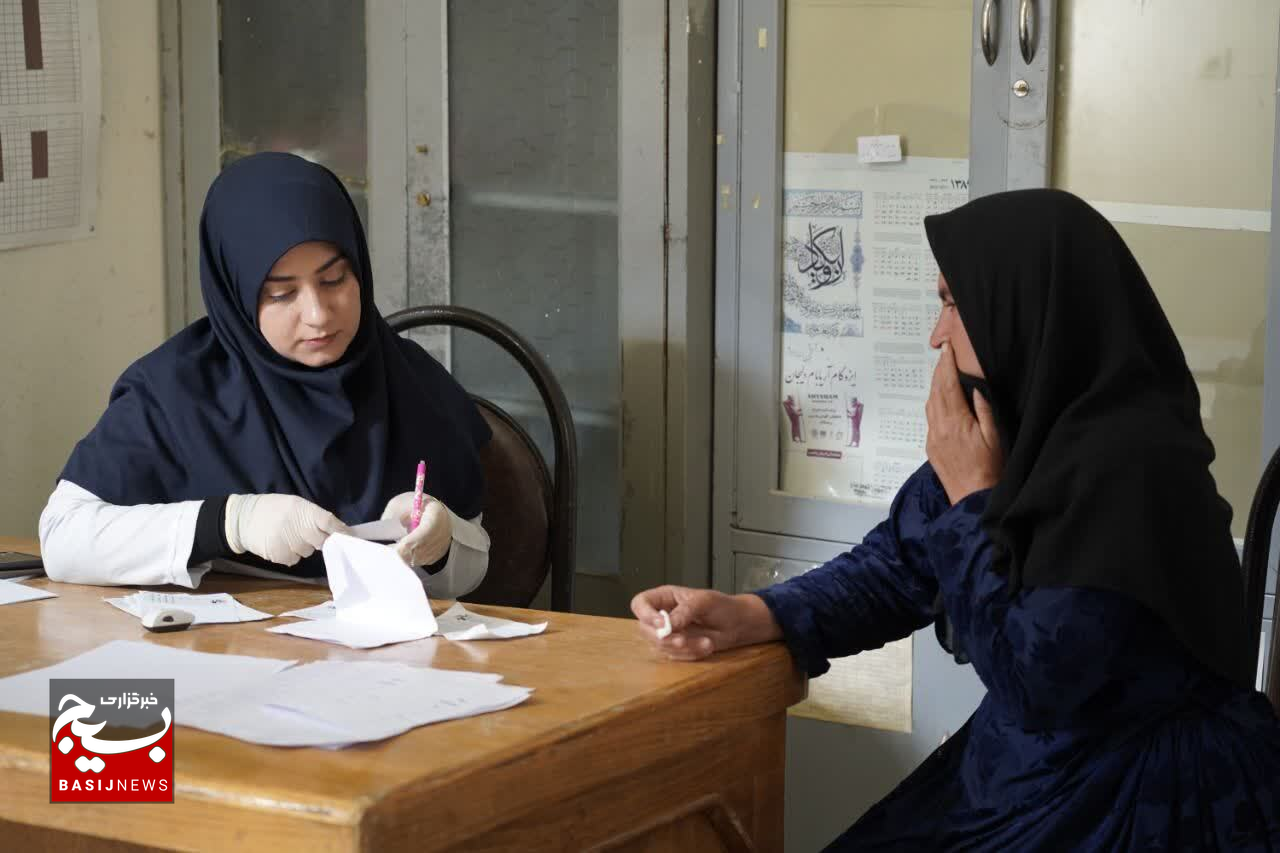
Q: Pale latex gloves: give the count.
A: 2